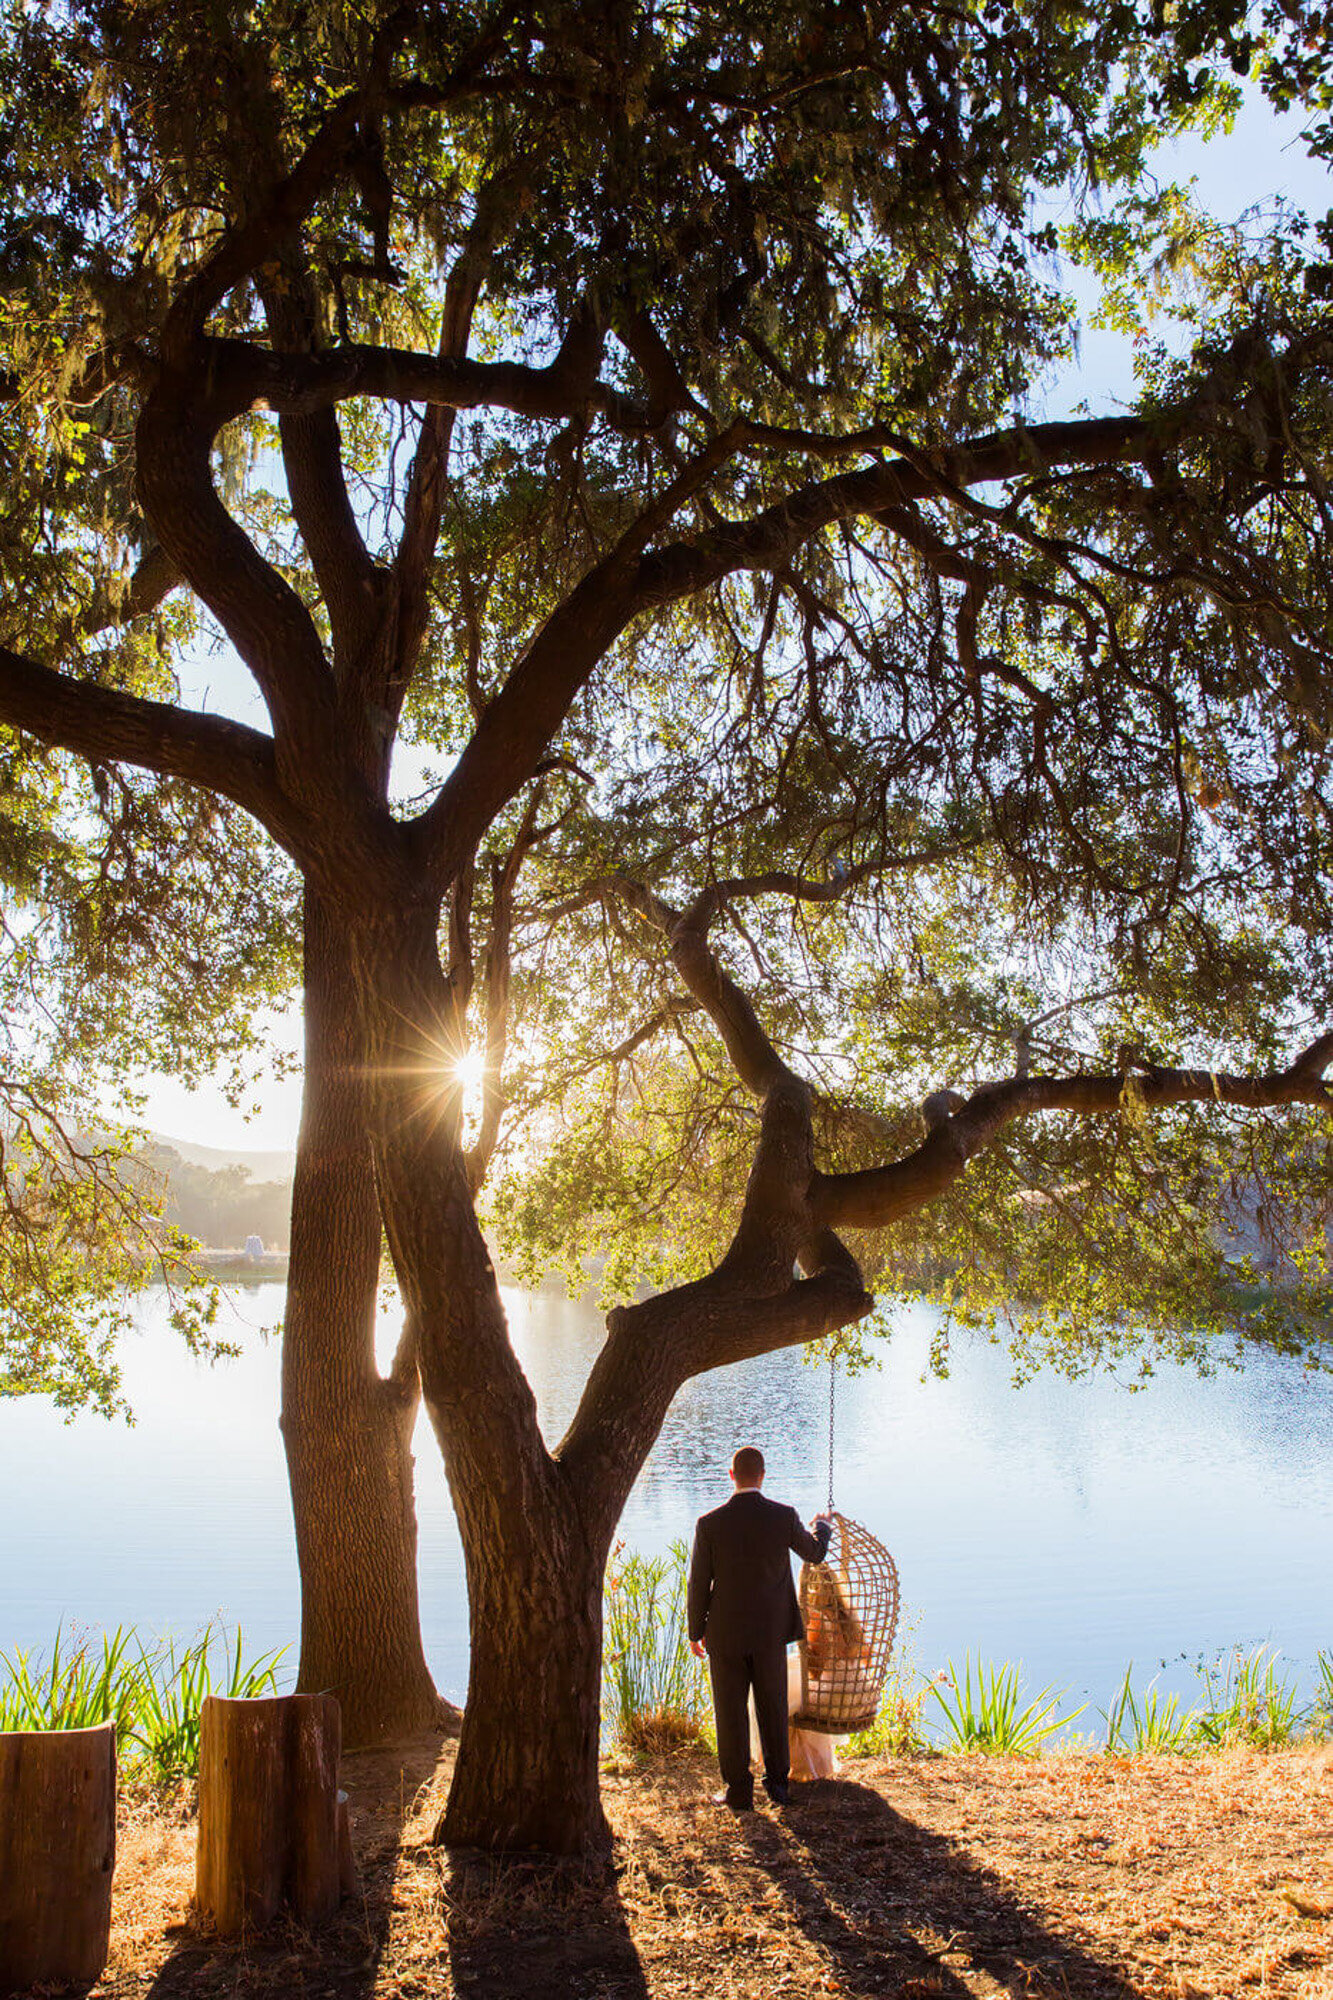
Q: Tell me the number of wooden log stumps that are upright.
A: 2